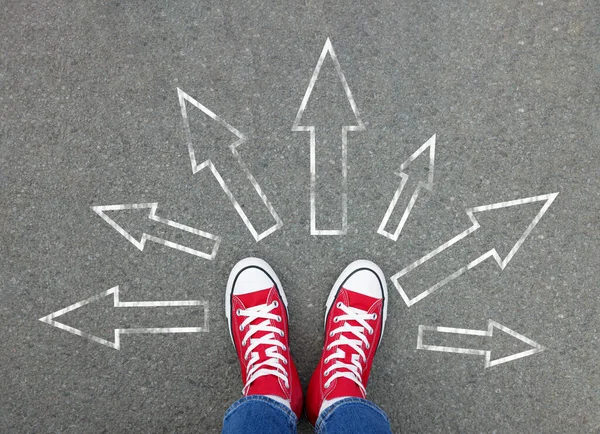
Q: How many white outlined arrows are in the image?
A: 7